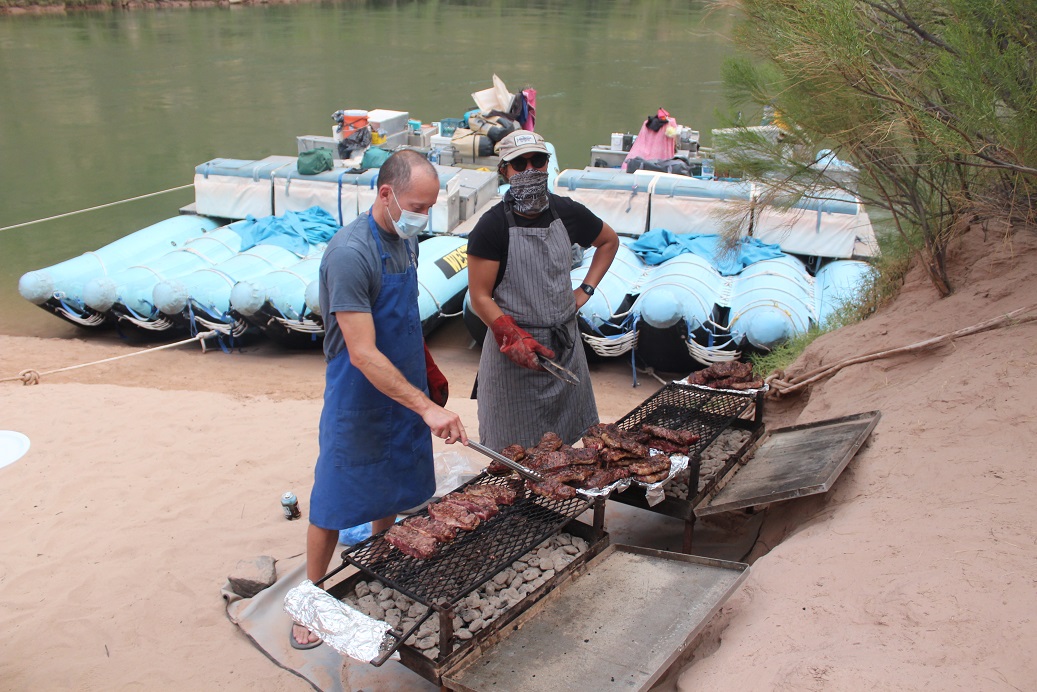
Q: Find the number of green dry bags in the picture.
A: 2